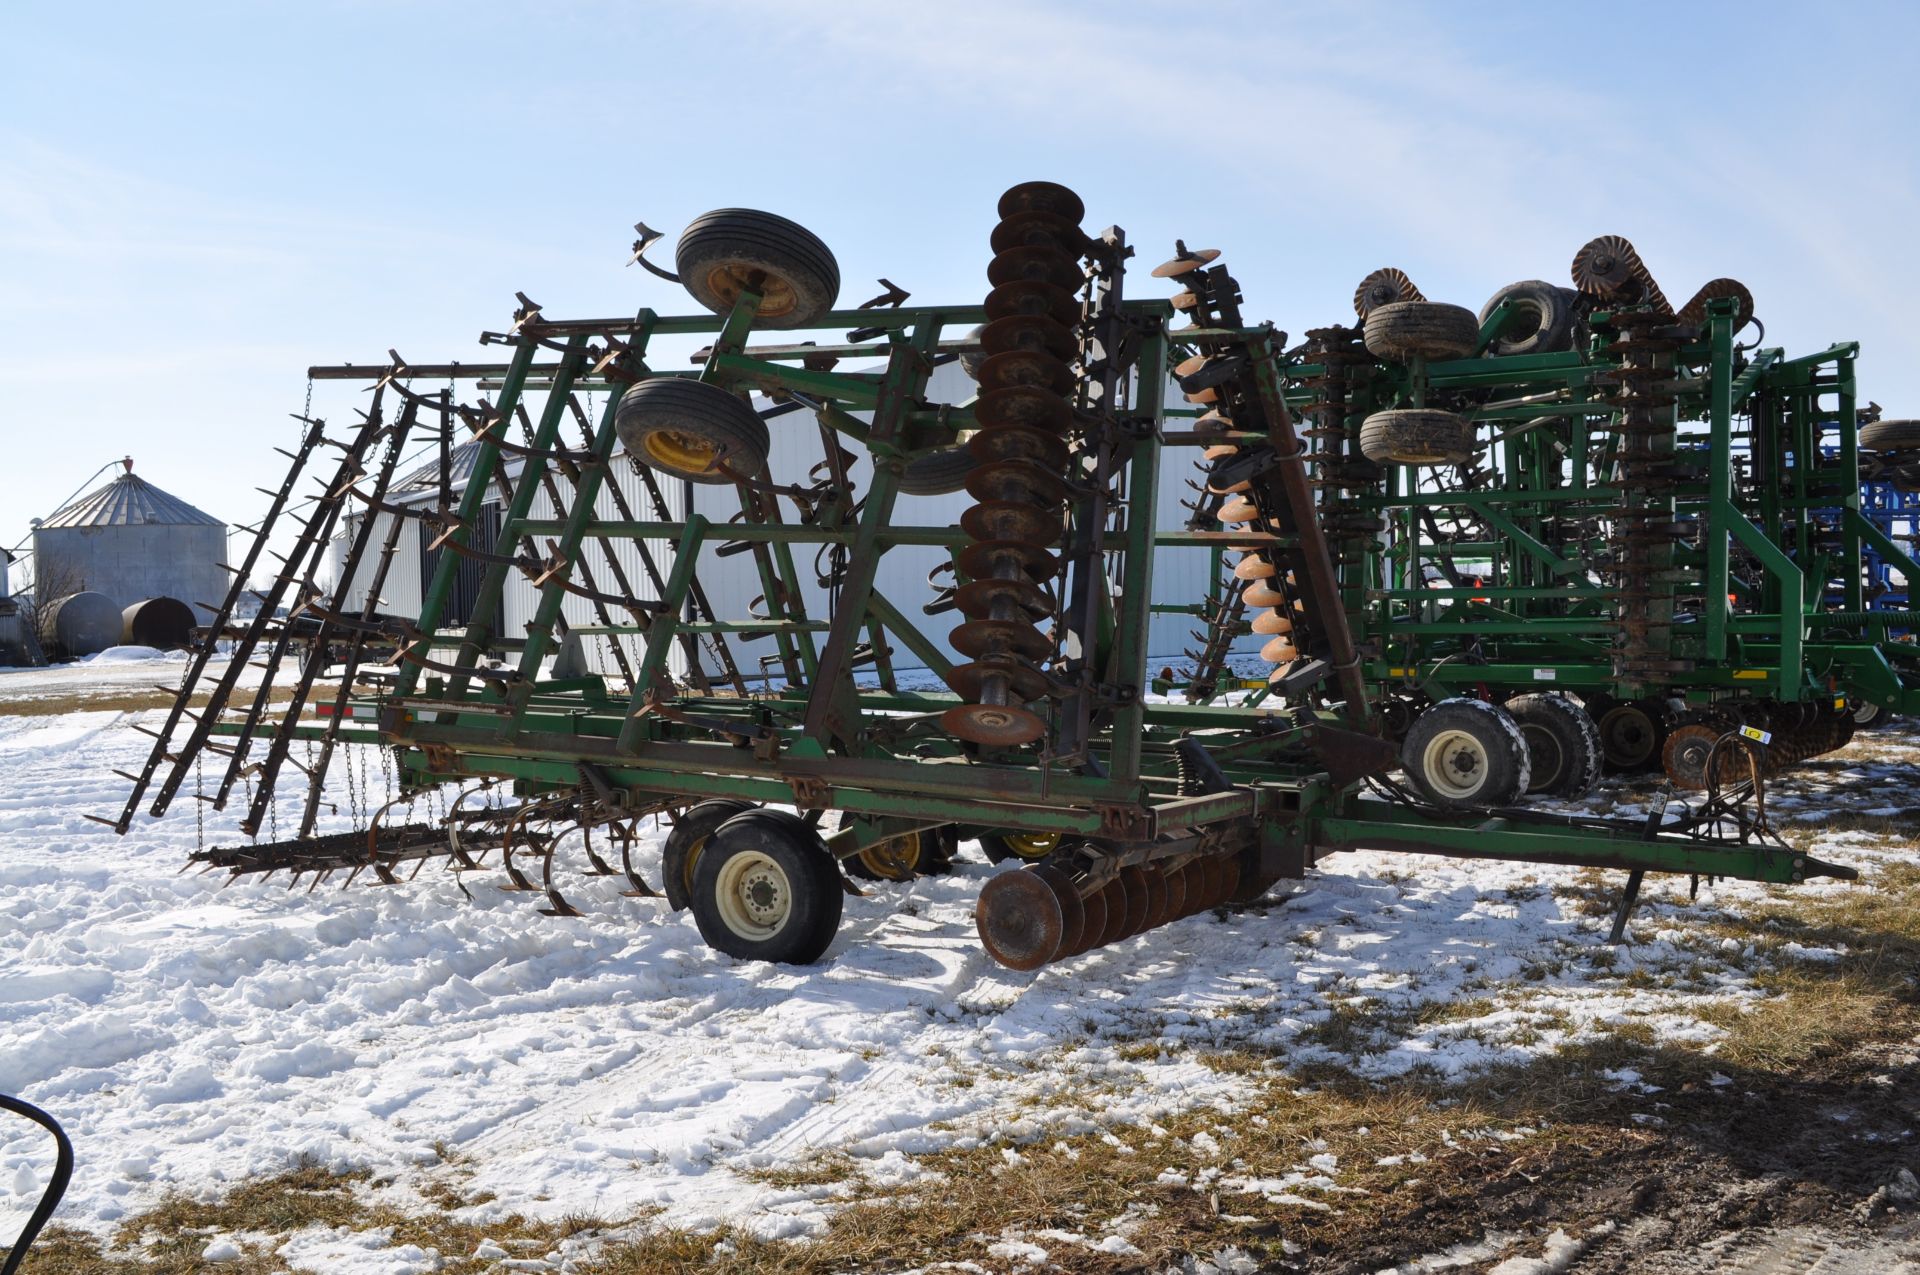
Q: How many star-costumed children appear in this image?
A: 0